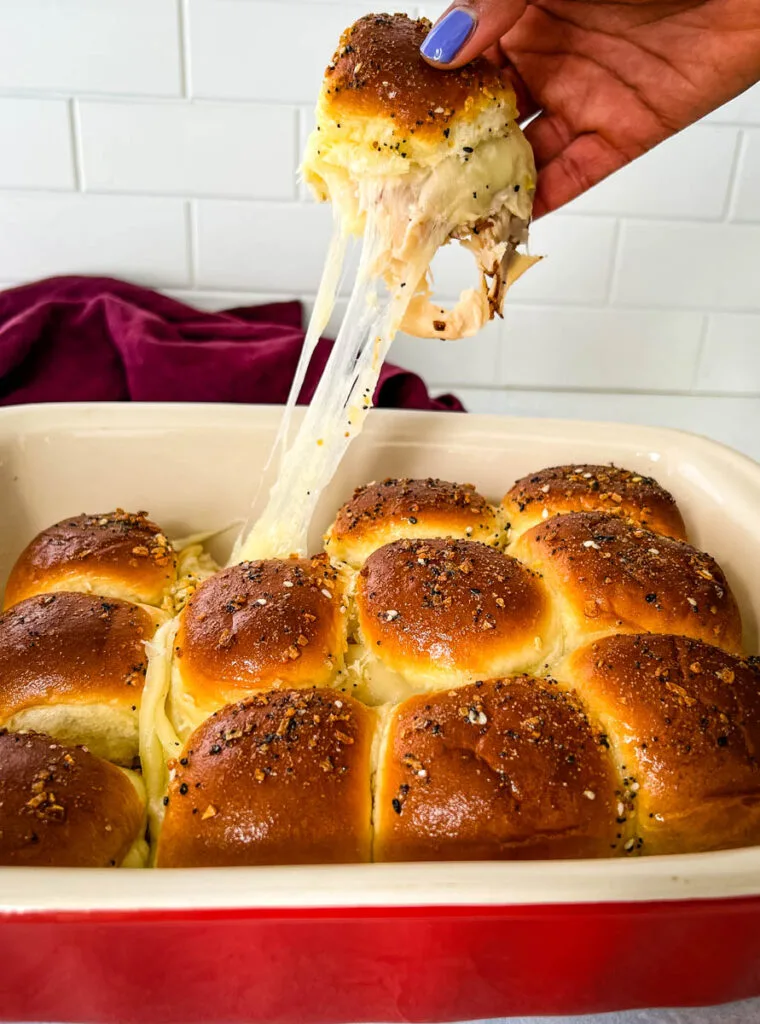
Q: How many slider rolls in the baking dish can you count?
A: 11